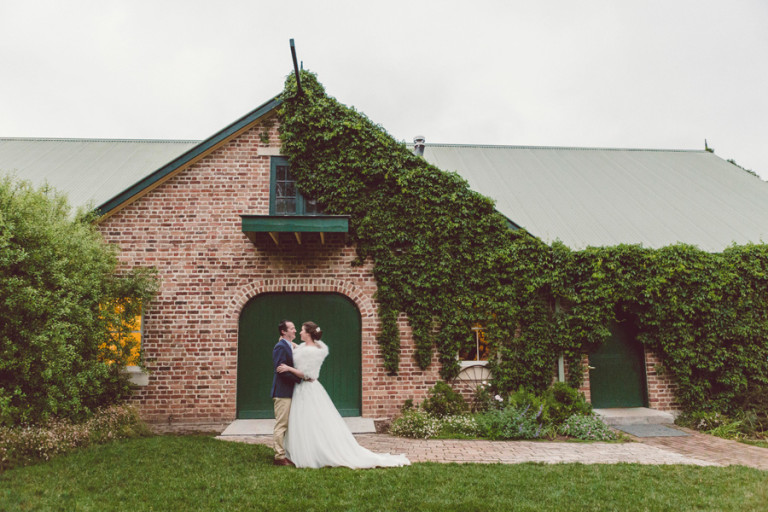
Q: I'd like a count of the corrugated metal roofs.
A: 2